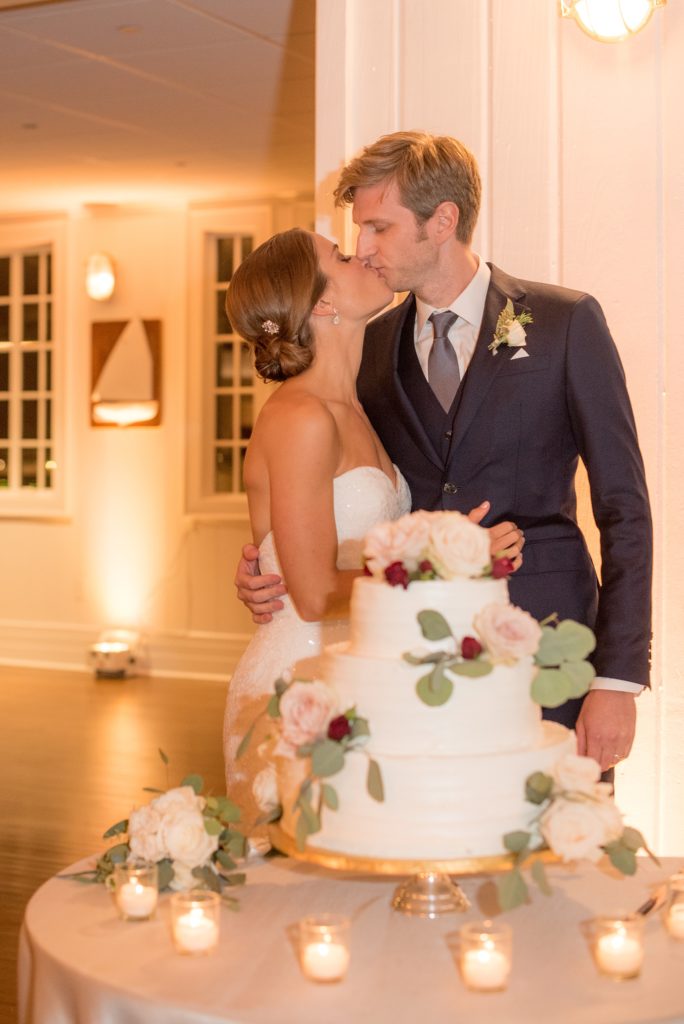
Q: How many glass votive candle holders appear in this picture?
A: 6